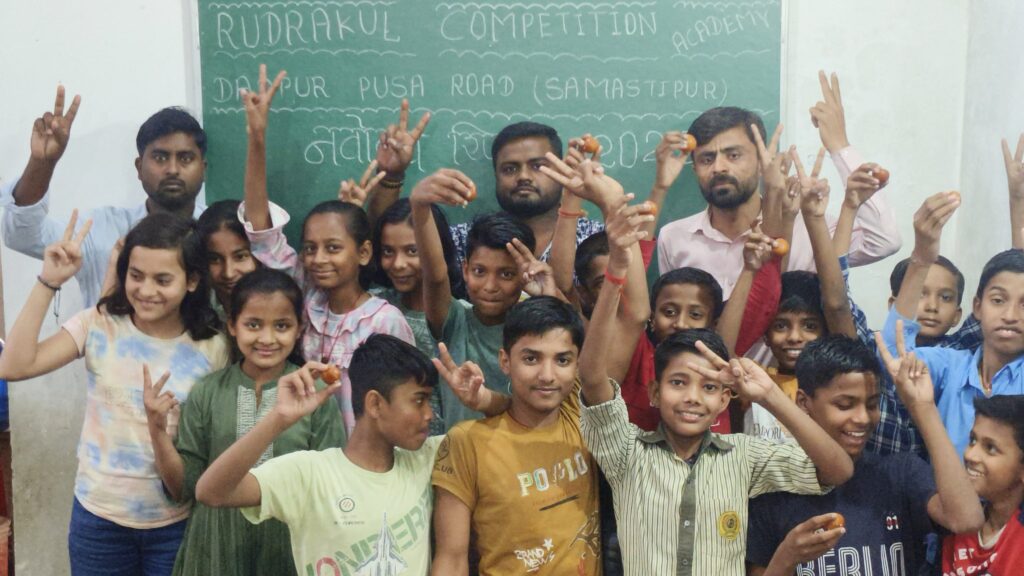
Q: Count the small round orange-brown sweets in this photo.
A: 9